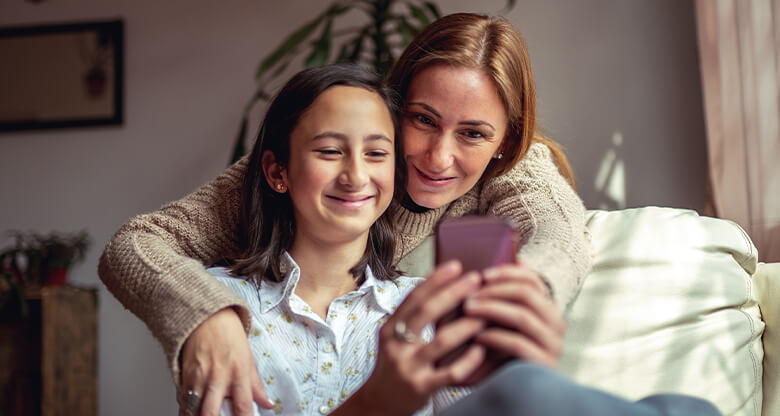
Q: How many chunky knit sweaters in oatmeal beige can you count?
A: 1